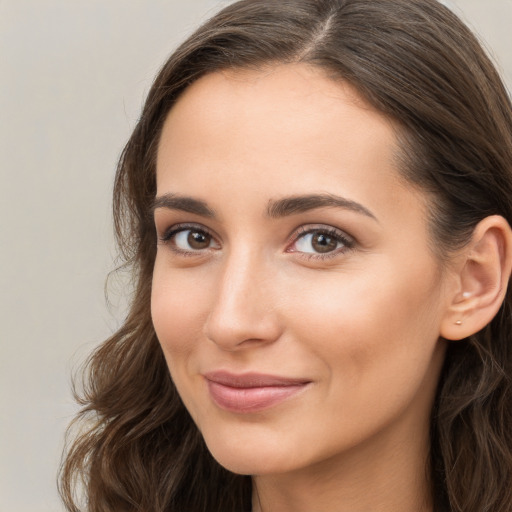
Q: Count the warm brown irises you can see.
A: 2